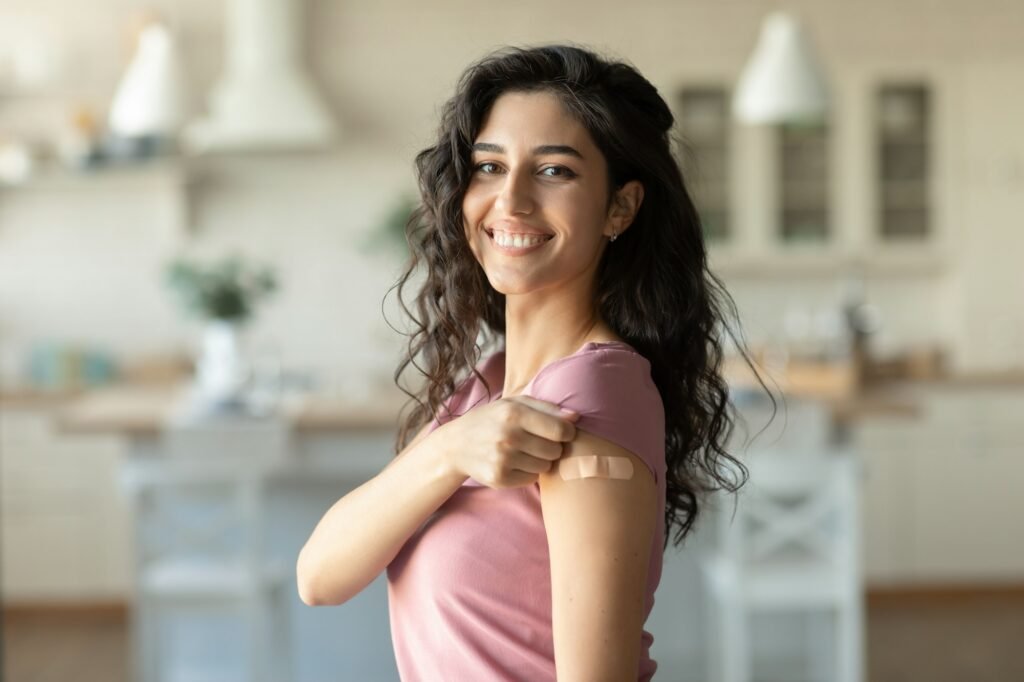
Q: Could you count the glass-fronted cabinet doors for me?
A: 3